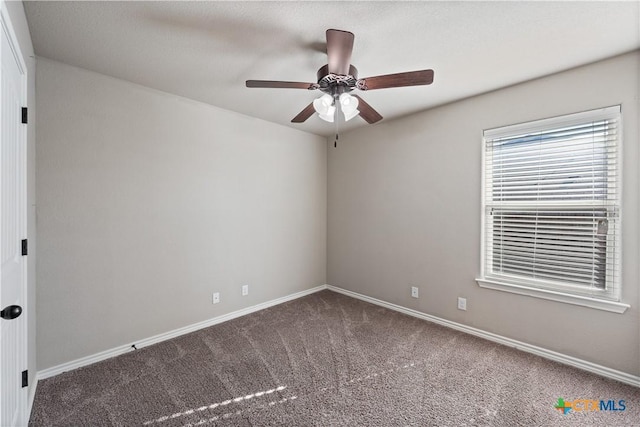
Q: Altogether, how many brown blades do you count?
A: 5